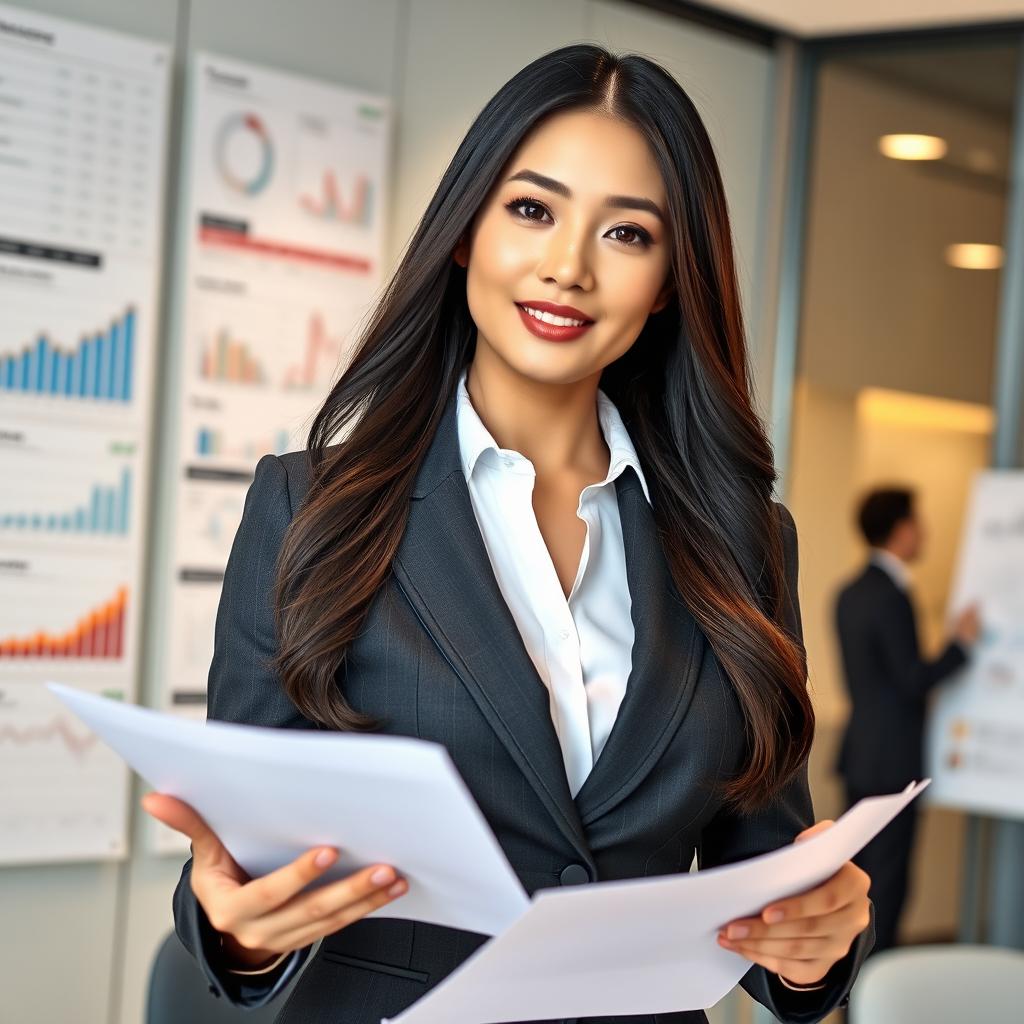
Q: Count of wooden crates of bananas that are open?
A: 0